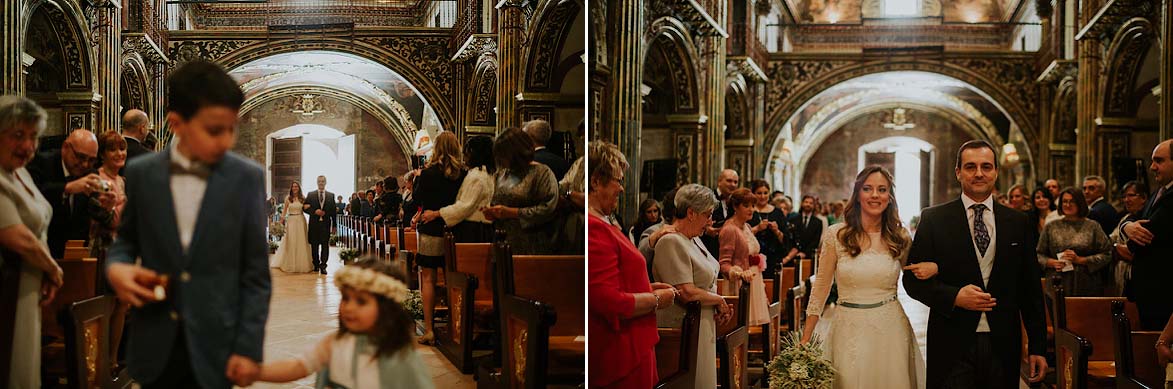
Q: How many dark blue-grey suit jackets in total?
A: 1